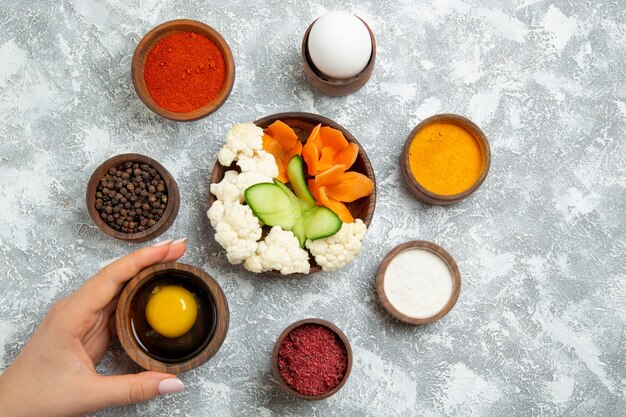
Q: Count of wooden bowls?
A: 8